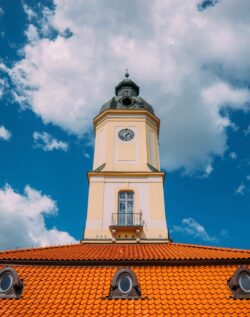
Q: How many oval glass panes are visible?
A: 3